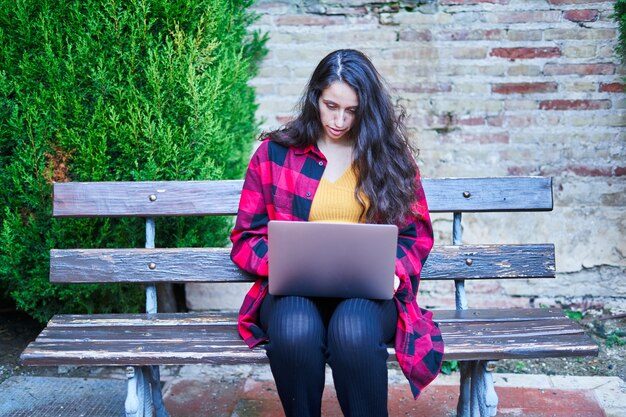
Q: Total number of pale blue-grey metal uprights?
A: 2